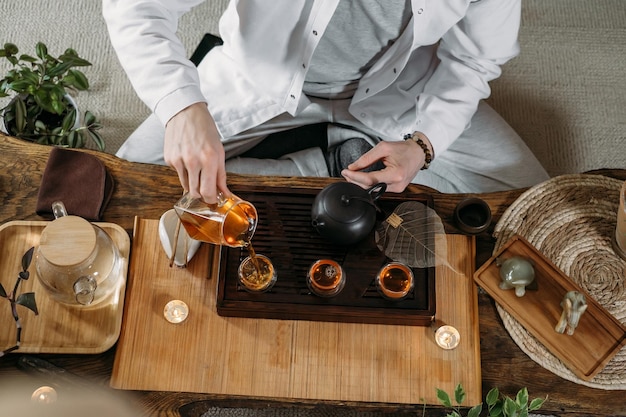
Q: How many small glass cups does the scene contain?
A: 3